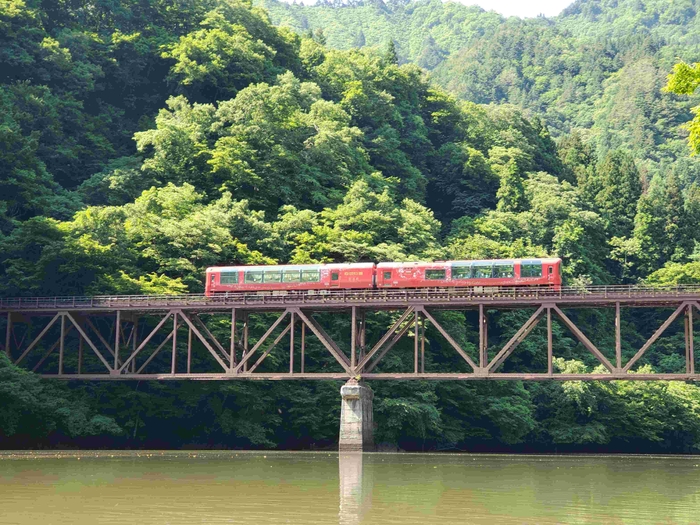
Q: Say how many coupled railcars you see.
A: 2